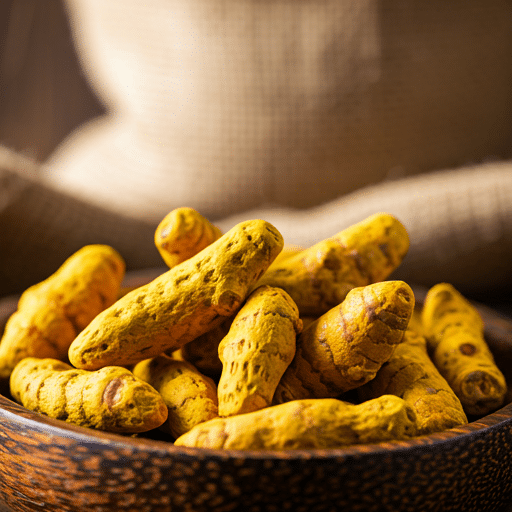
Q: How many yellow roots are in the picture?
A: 11